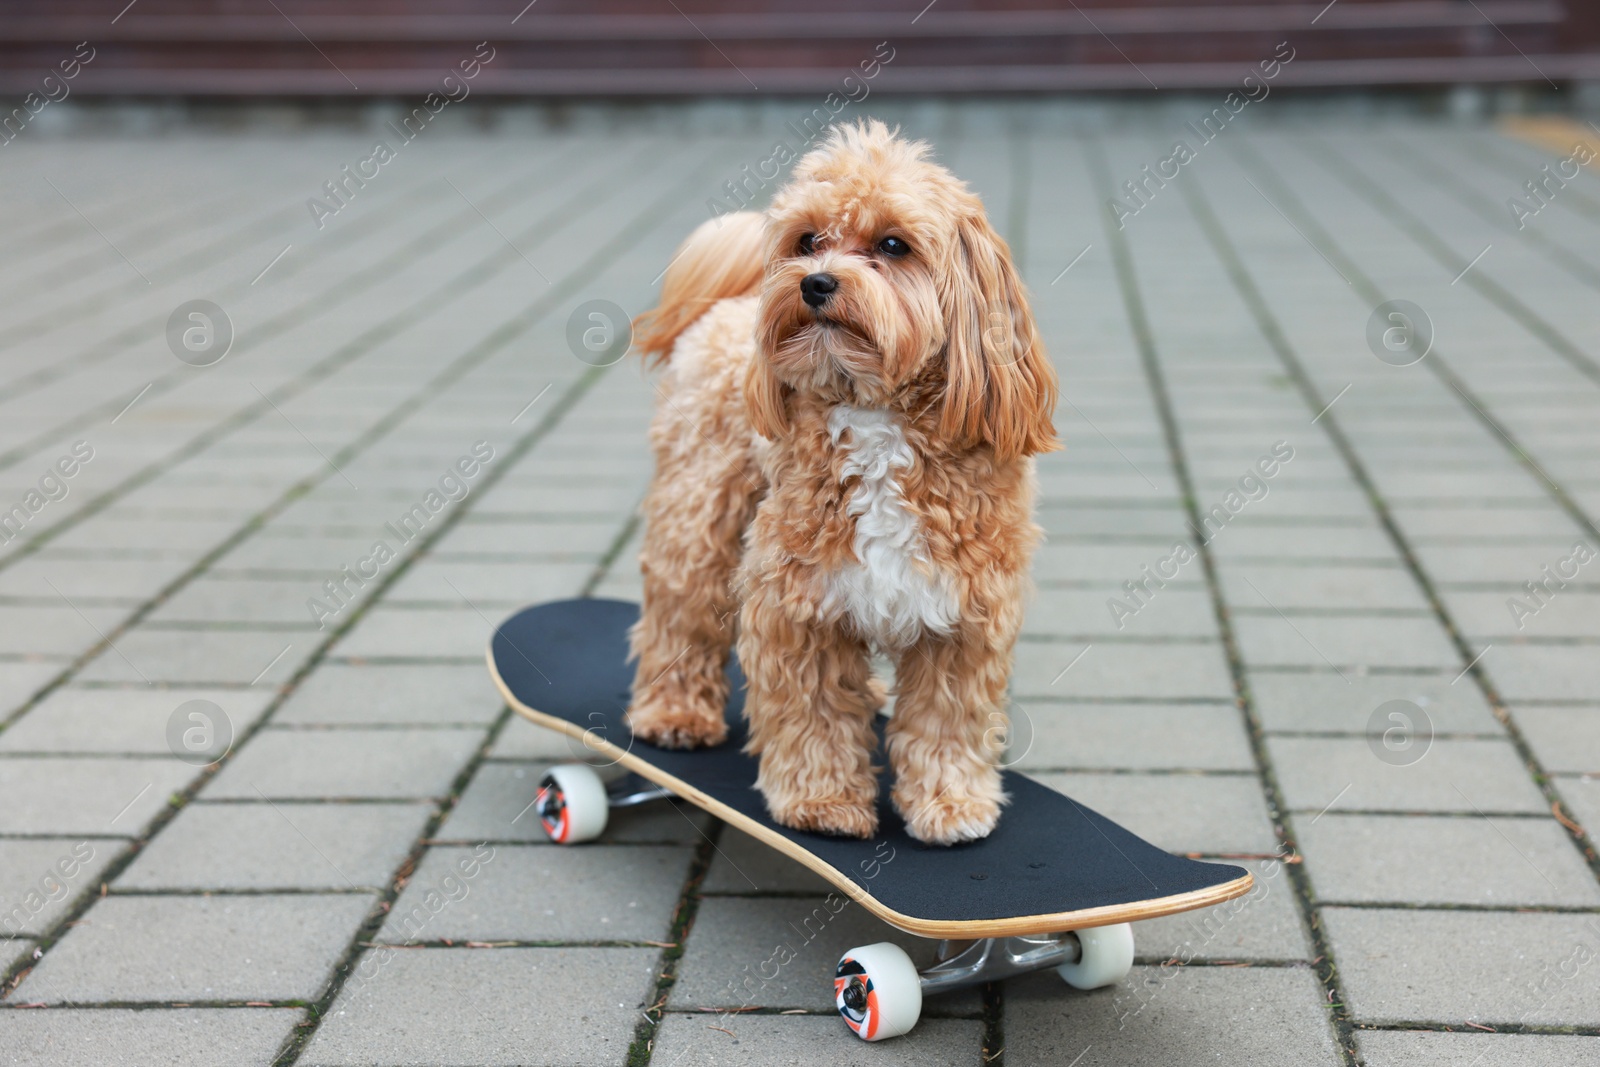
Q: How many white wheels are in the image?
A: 3